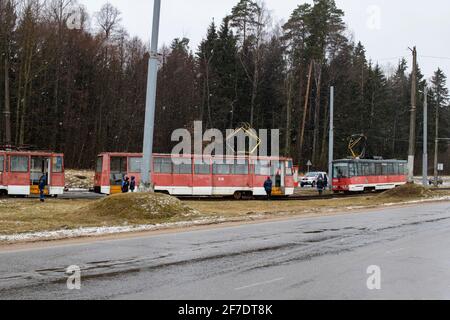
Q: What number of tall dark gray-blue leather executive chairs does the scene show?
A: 0